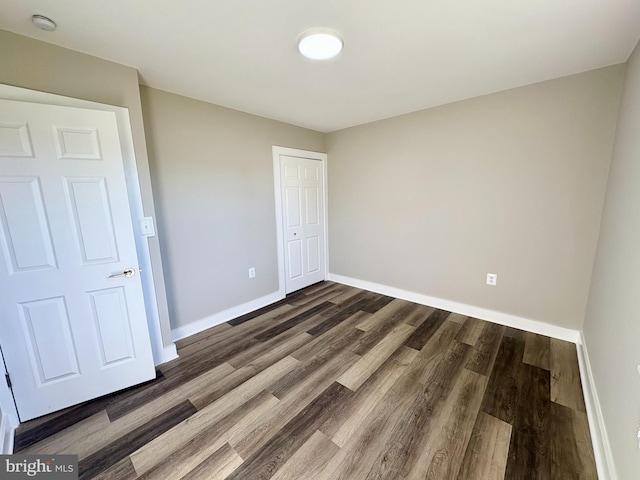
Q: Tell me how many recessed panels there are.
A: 12